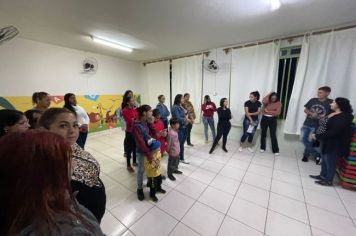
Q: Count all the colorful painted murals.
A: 1